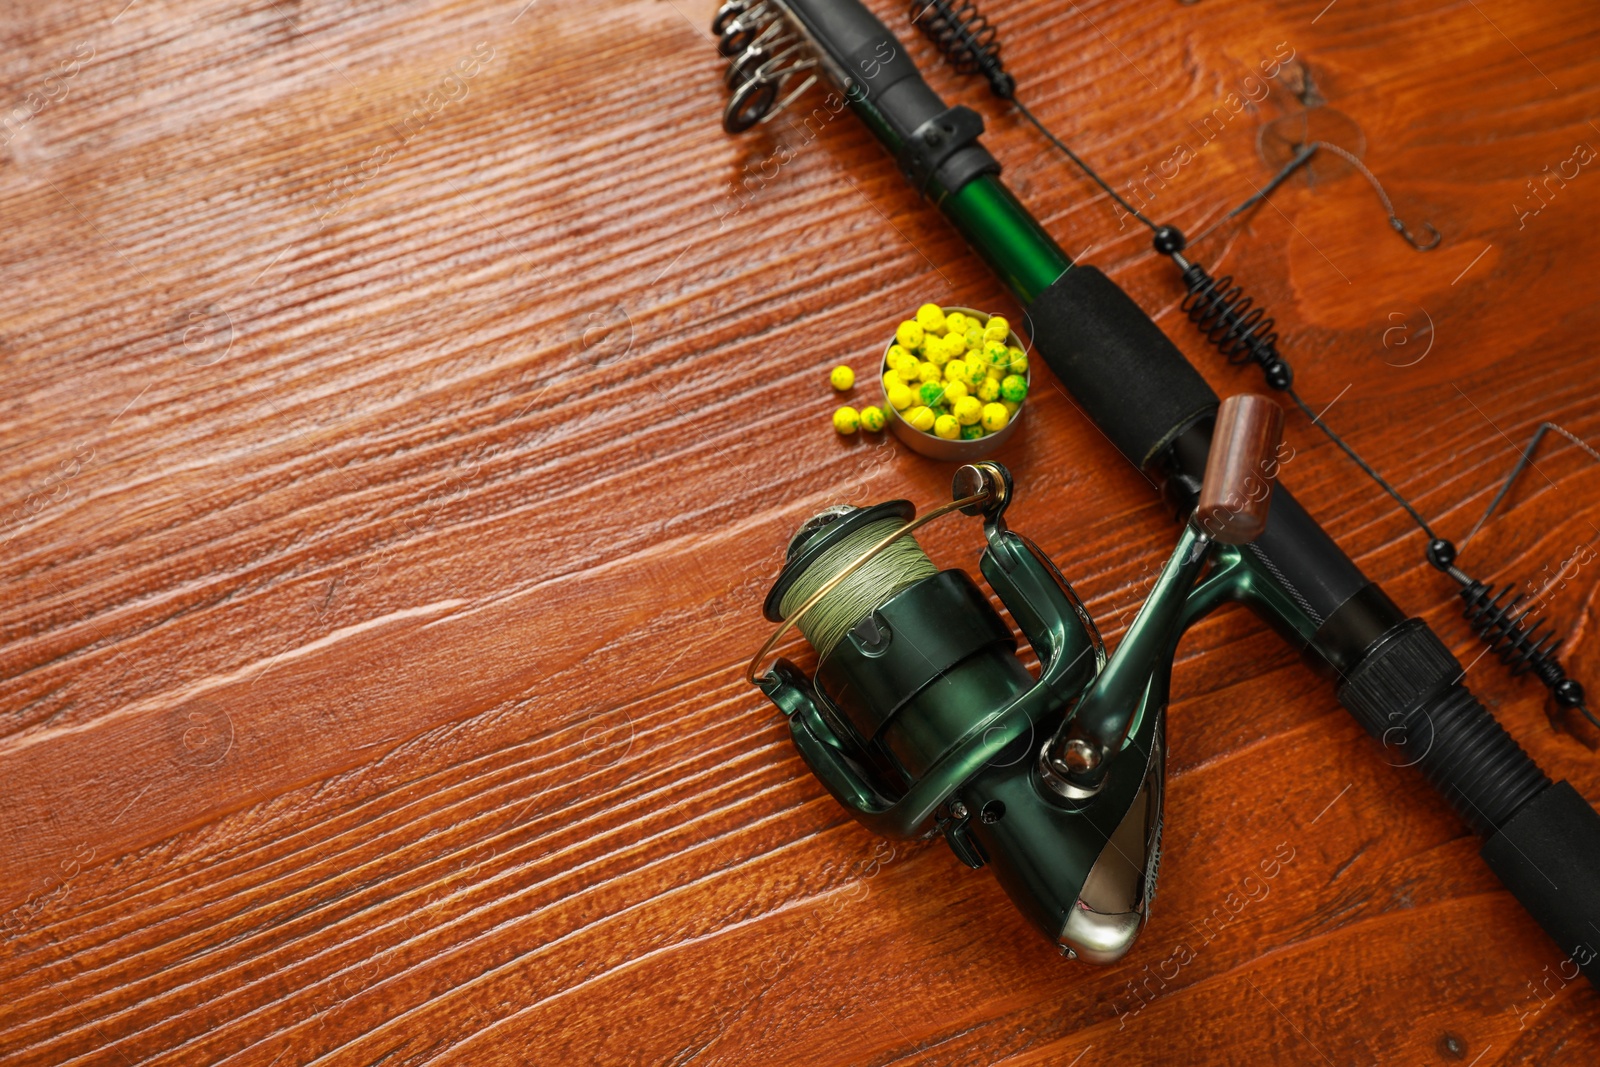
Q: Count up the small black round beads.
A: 5